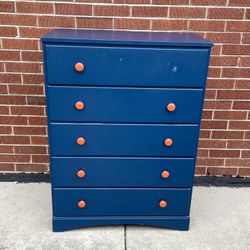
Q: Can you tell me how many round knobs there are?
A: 9